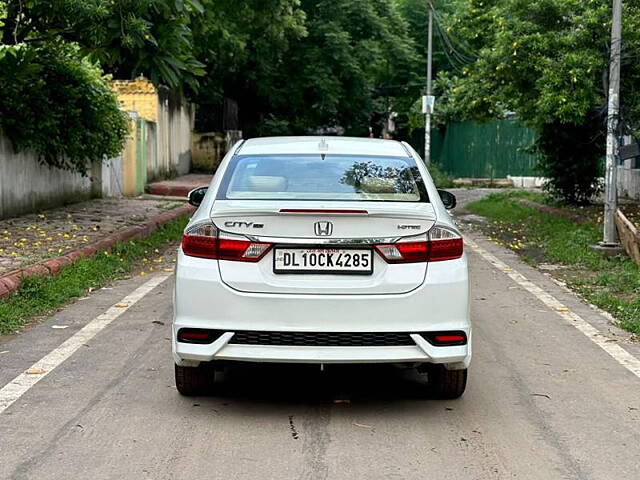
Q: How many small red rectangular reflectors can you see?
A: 2